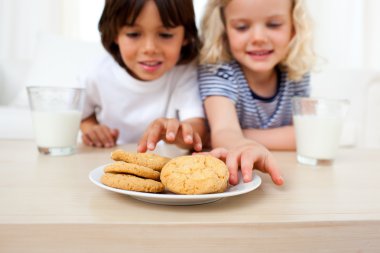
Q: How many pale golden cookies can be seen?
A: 4